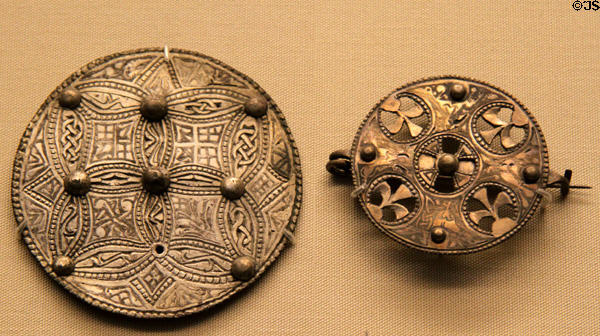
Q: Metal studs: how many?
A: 13